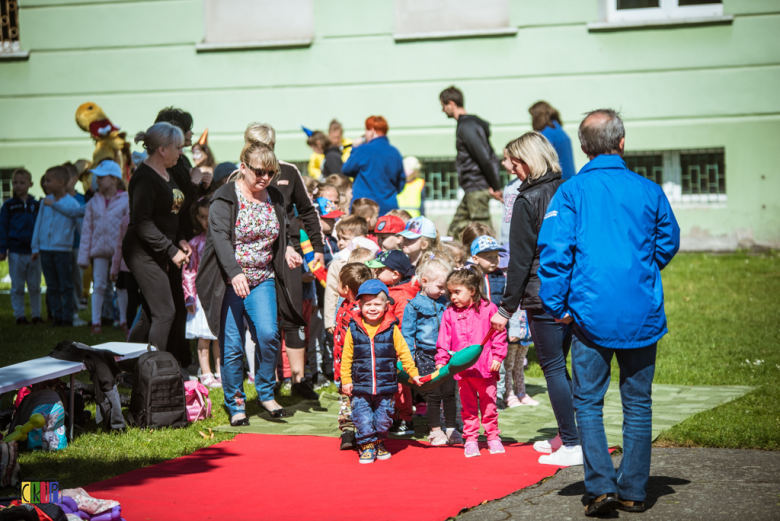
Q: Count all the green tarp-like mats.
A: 1